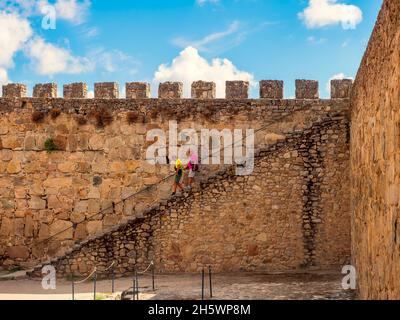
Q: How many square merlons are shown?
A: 11